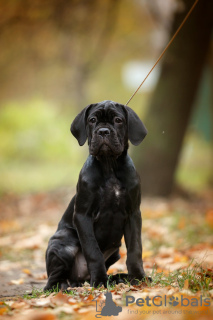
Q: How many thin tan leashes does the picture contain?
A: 1